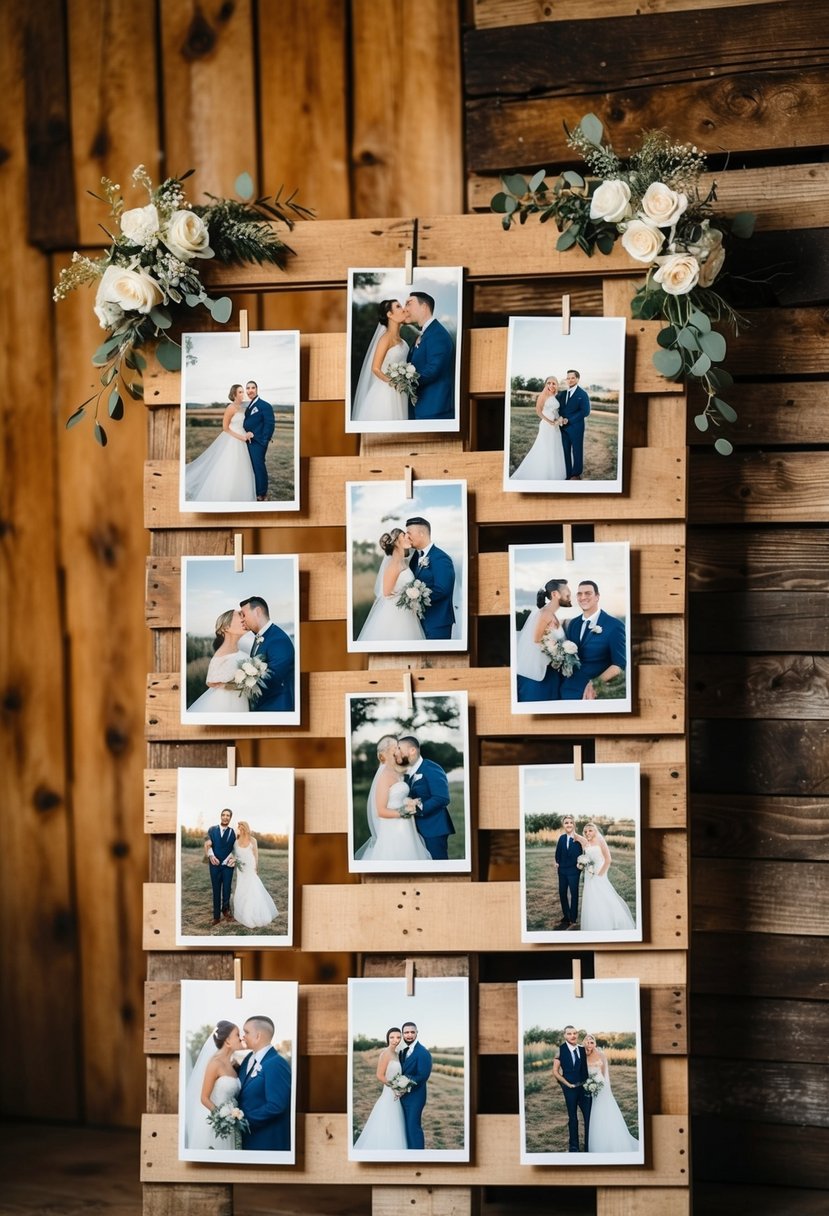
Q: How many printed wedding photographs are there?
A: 12